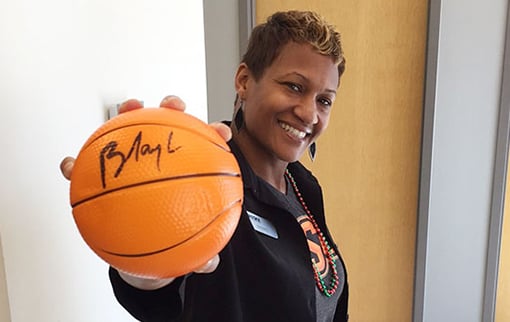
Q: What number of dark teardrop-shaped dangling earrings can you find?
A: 2